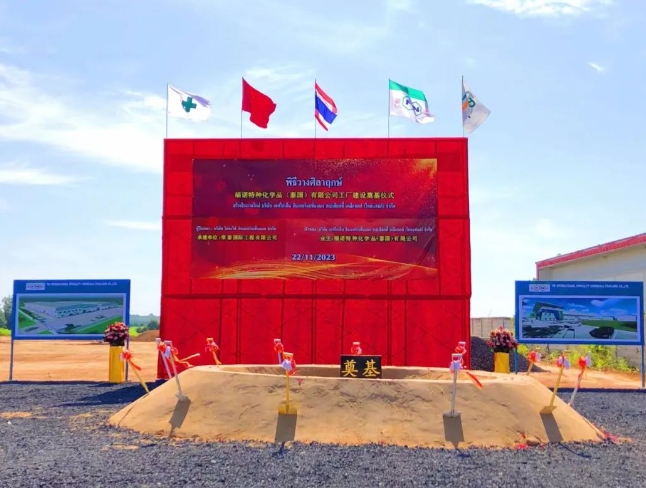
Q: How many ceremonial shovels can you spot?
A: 12